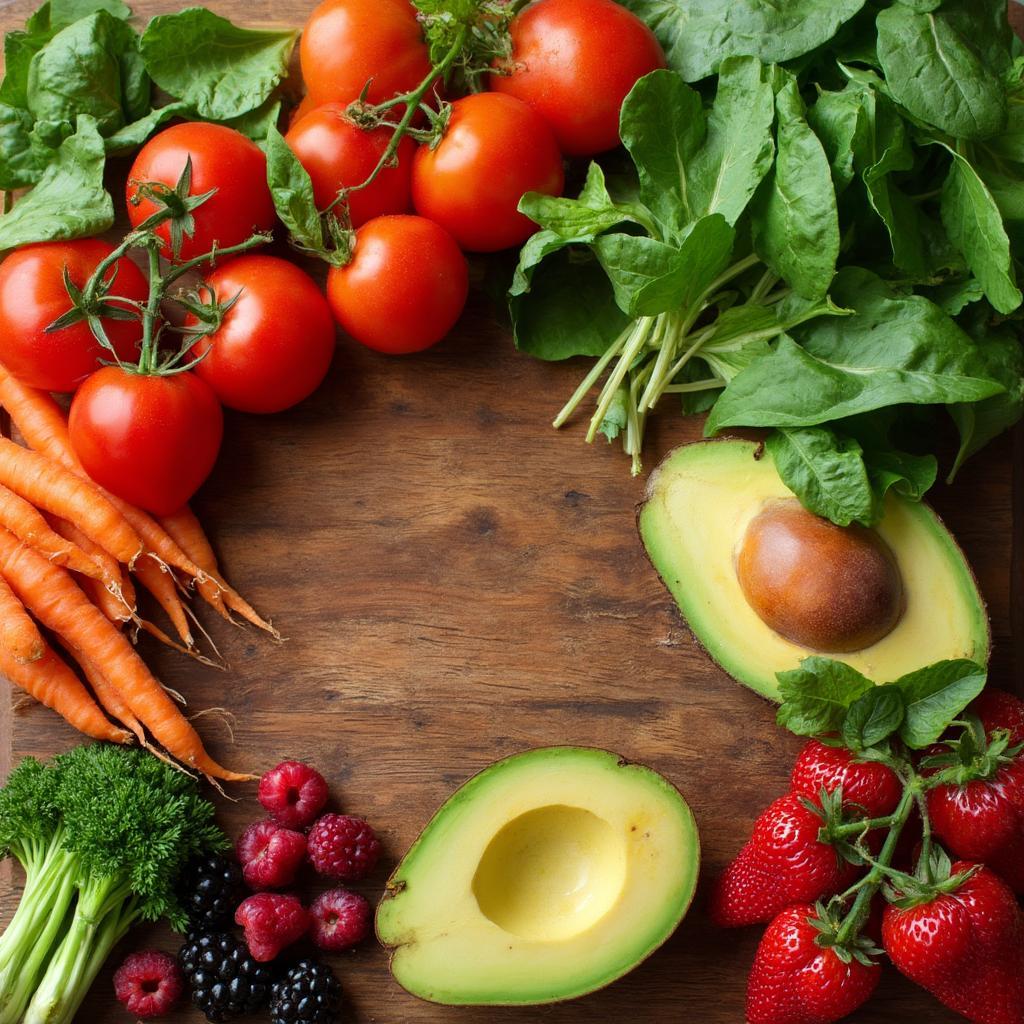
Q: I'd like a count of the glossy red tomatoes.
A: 9